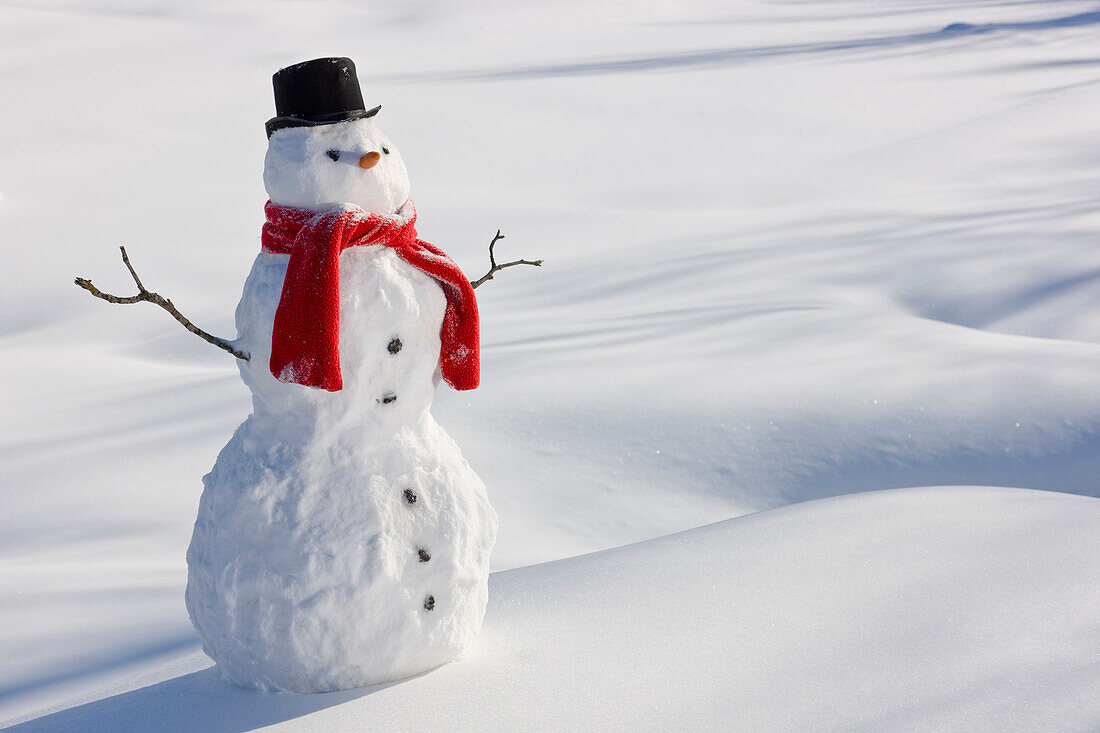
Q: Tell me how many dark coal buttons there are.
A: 5